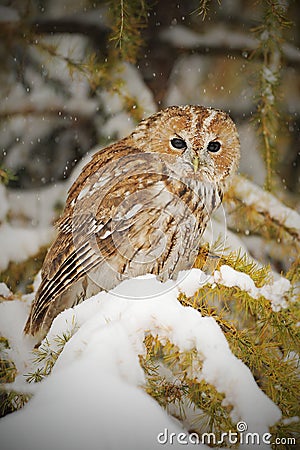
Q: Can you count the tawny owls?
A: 1